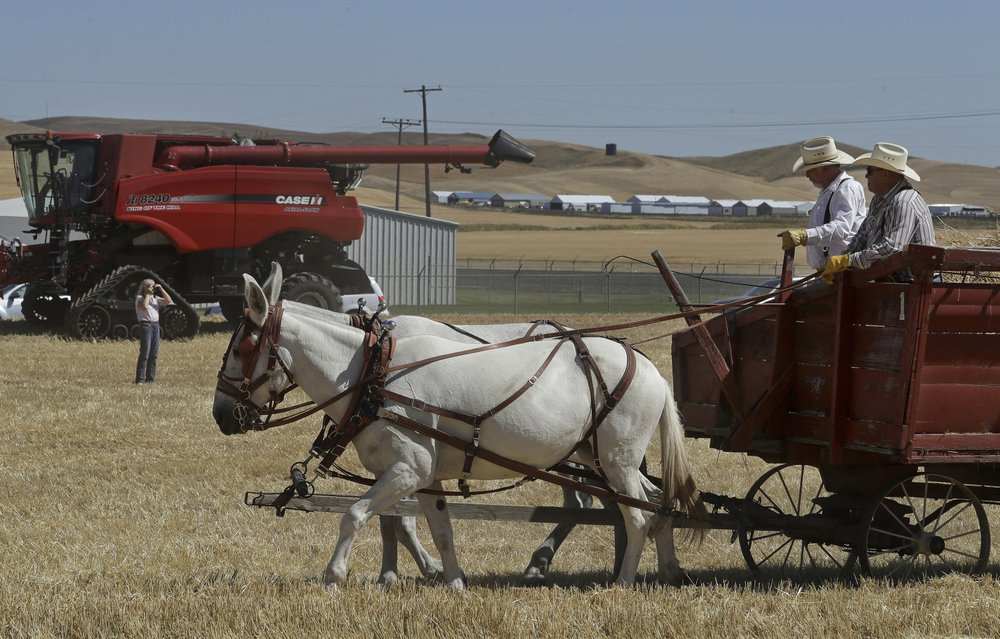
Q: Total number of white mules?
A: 2